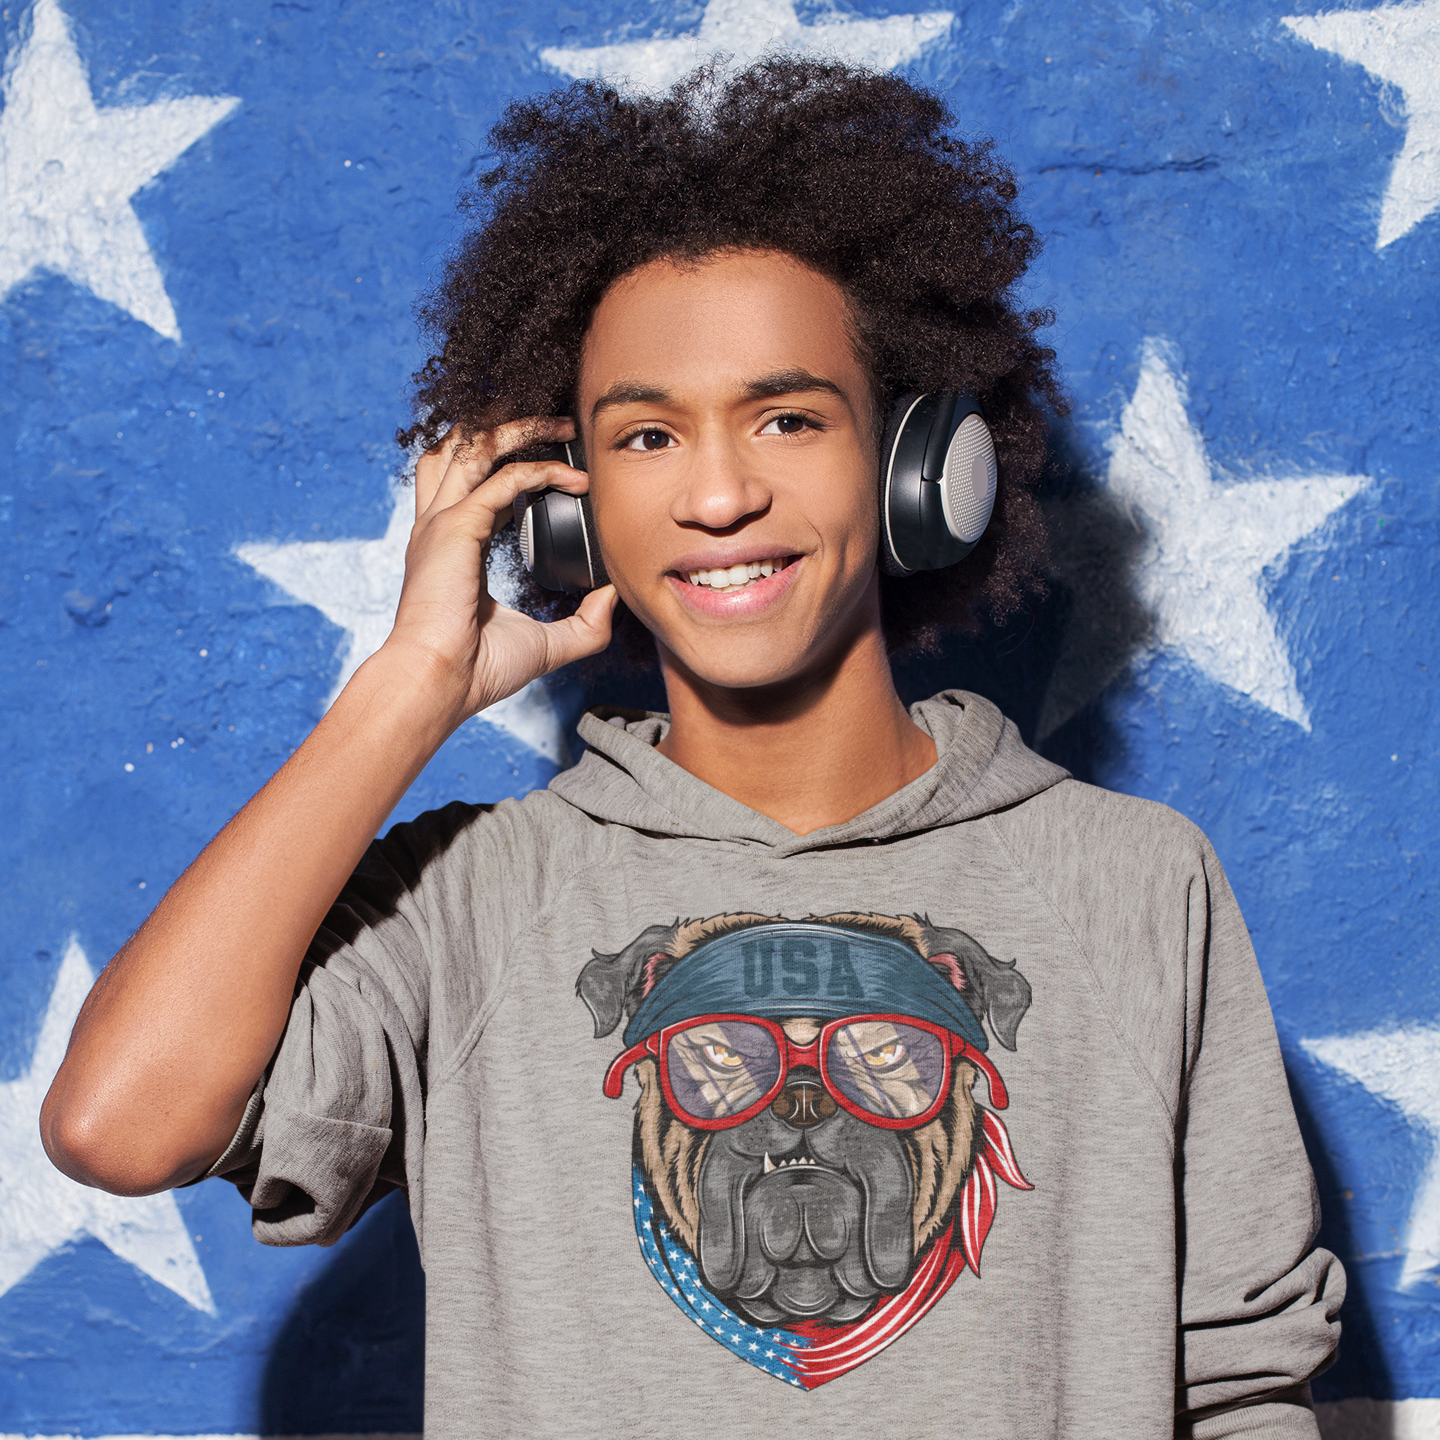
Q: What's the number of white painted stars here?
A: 7